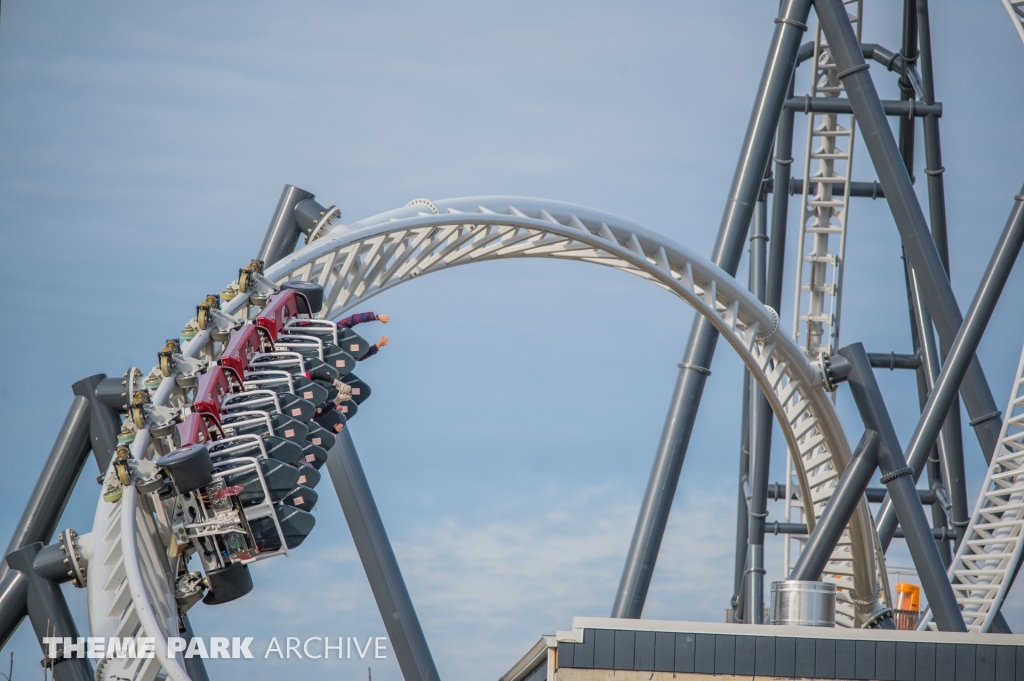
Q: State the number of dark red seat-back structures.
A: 4